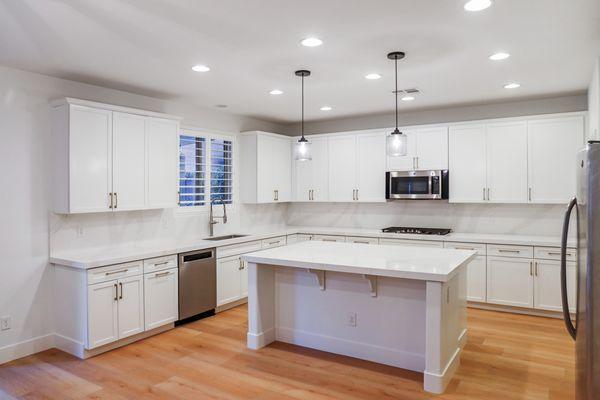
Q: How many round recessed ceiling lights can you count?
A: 9